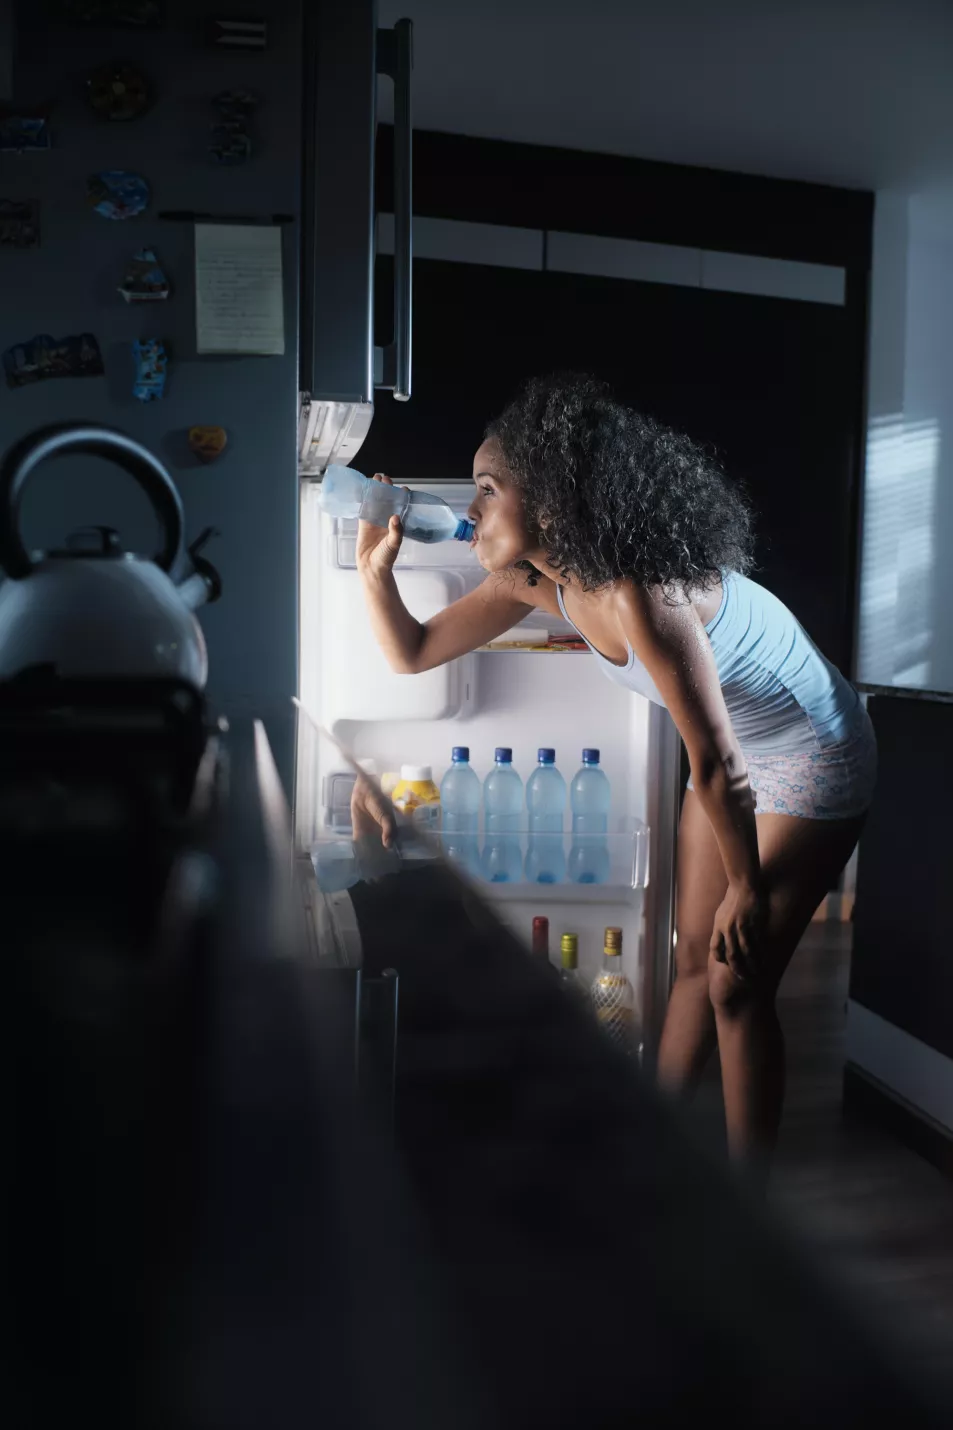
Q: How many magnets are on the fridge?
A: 11